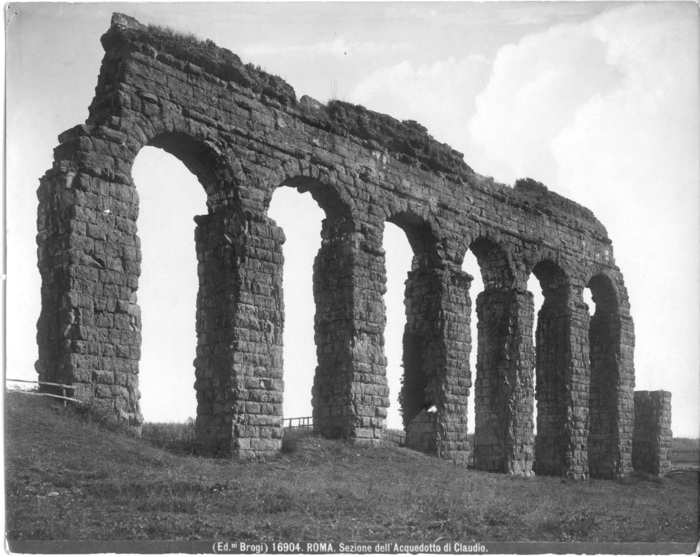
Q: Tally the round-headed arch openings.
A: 6